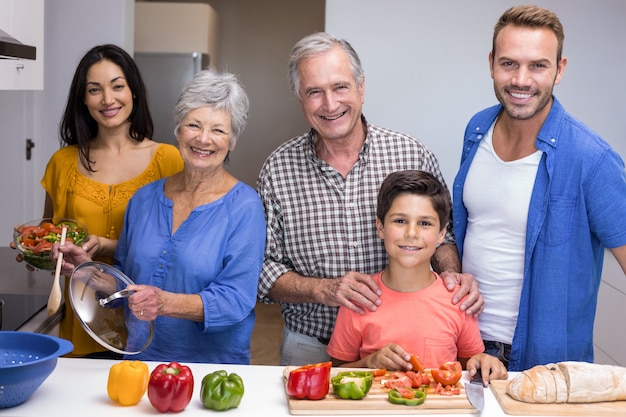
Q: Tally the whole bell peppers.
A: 3